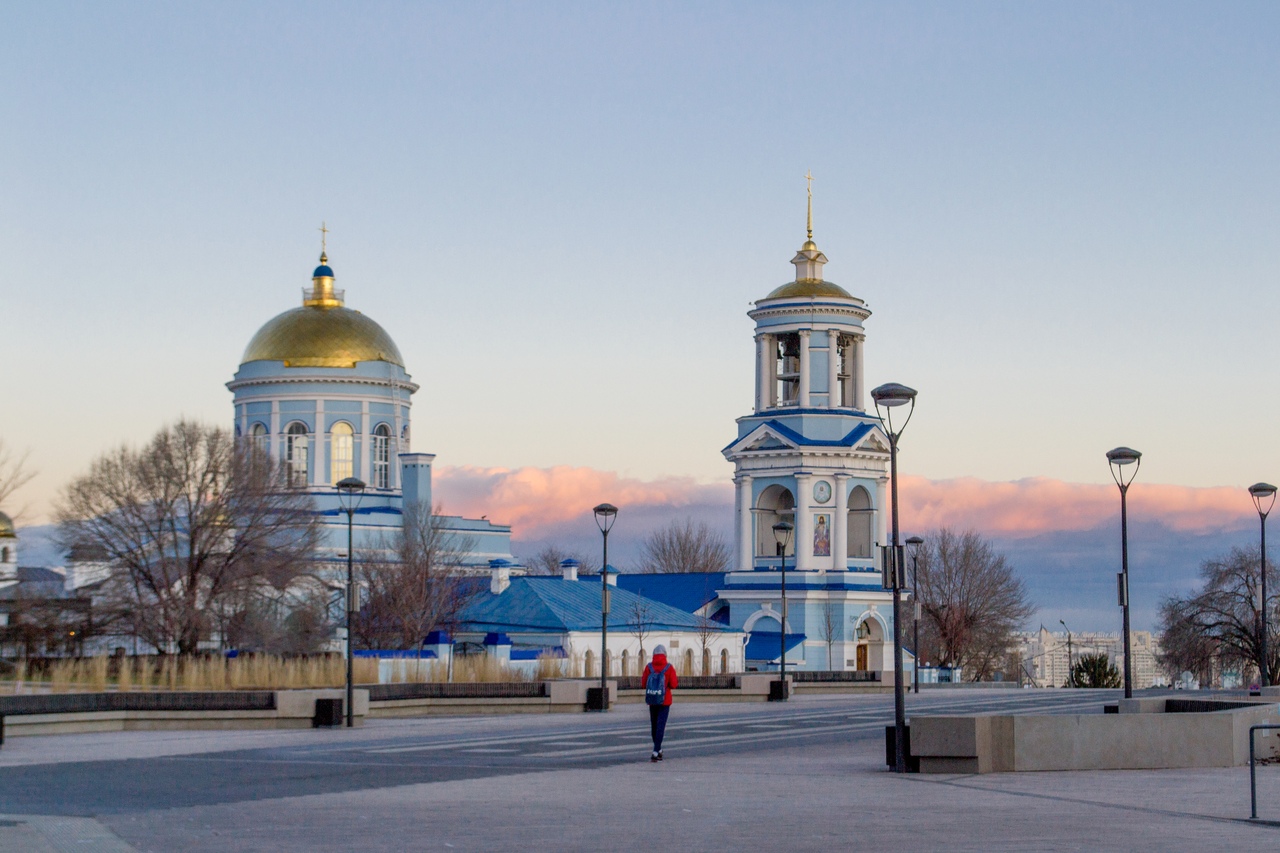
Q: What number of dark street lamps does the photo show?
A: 7